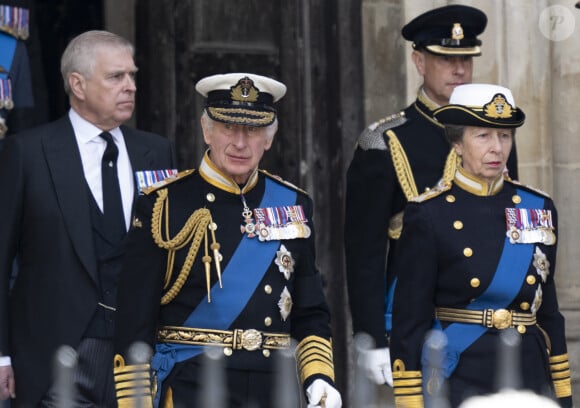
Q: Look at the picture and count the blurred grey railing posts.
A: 7